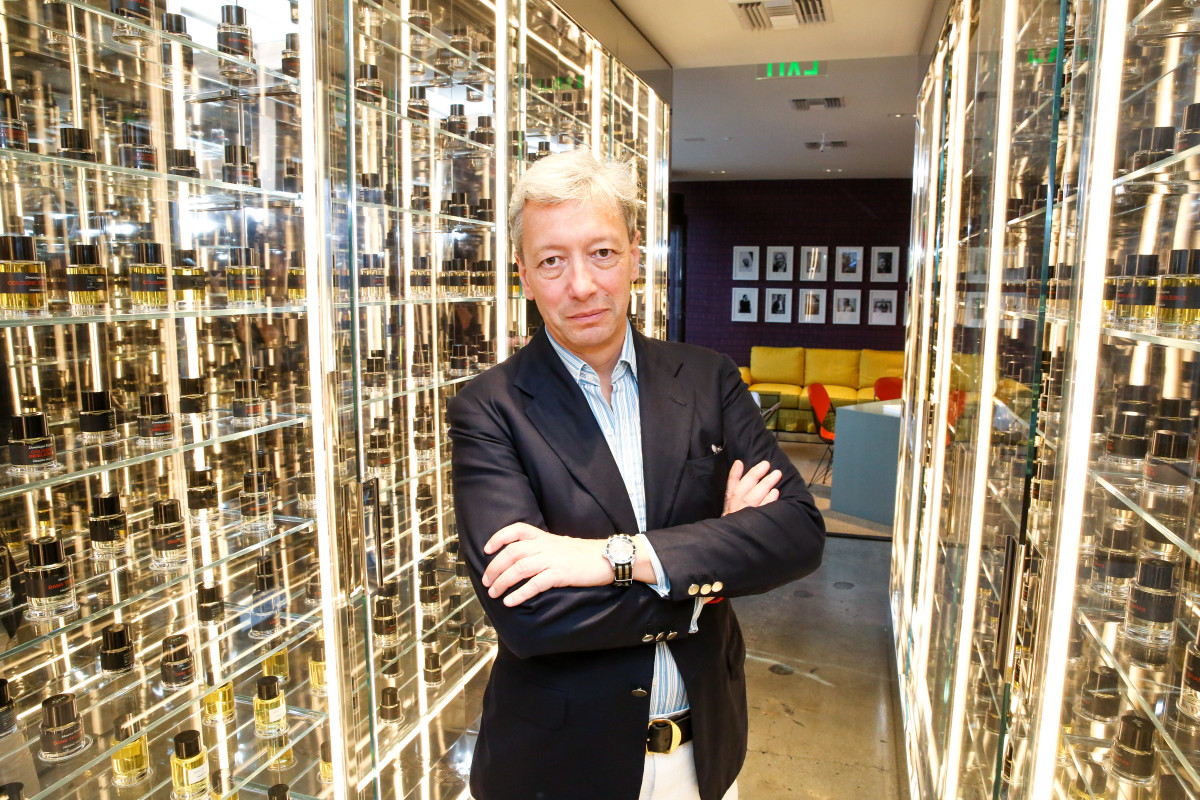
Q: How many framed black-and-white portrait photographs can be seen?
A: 10